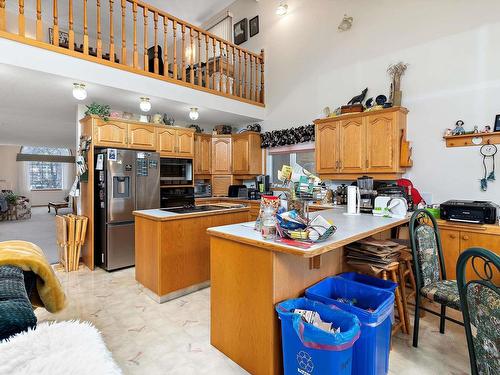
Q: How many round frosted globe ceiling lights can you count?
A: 3